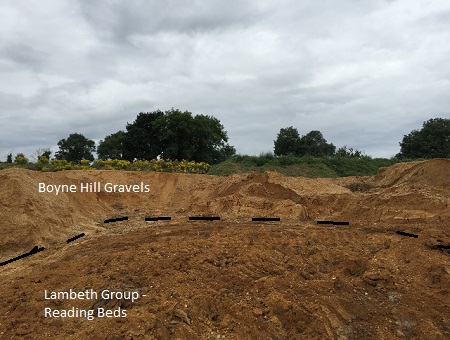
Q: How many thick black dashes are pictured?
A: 9